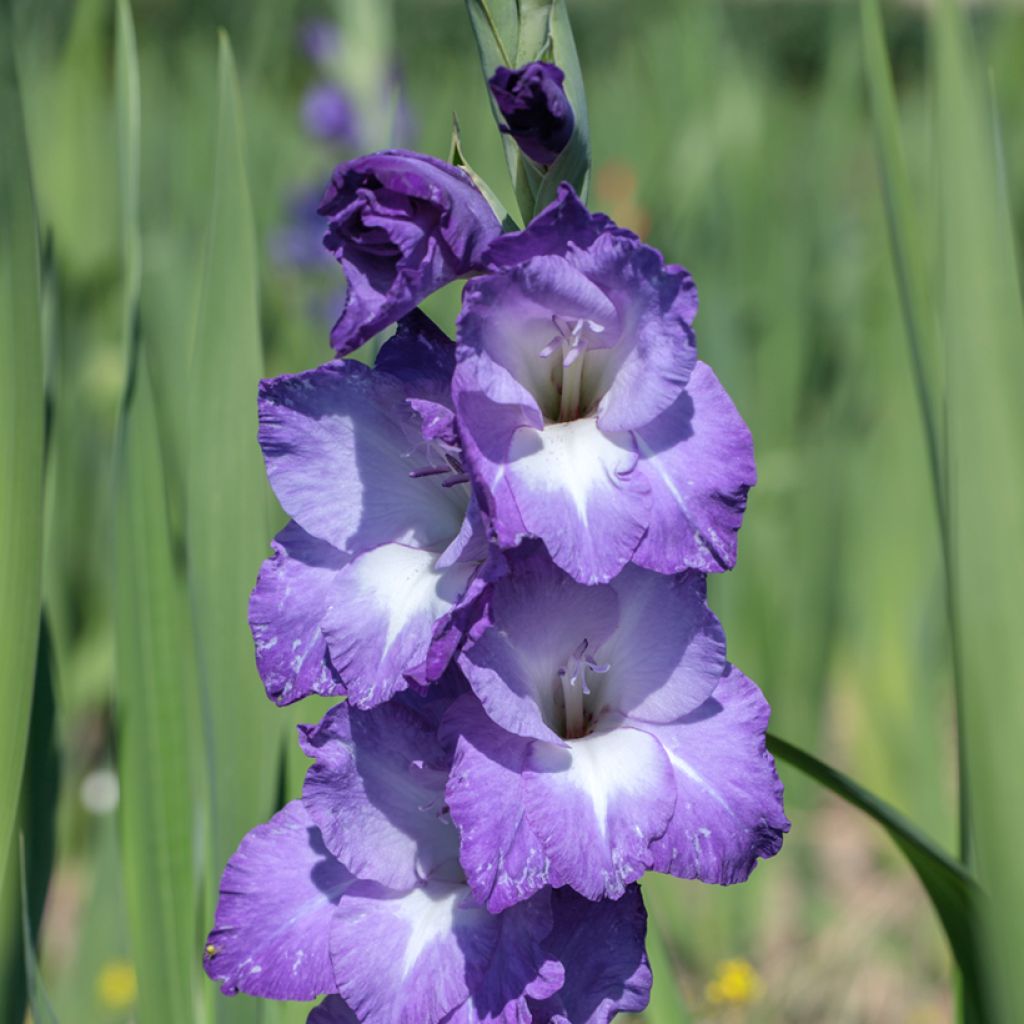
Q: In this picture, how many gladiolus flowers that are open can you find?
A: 4